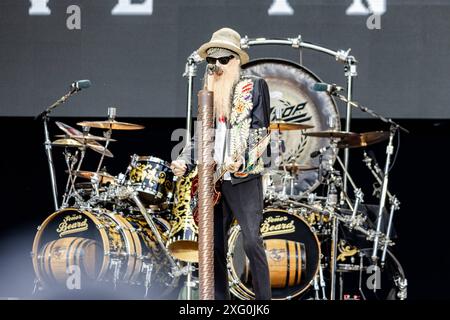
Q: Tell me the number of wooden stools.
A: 0